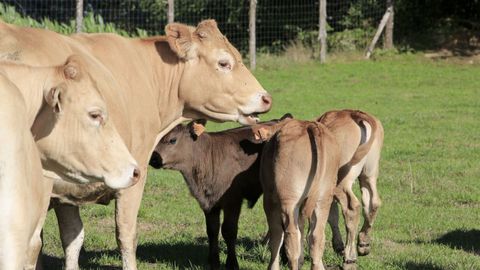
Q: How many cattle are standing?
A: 5